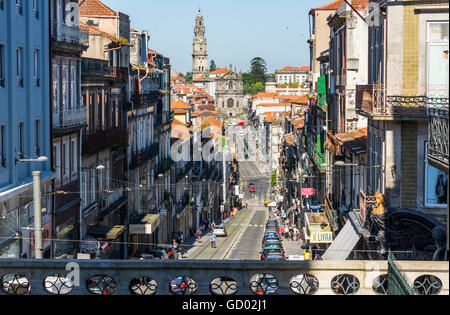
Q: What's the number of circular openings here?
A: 11